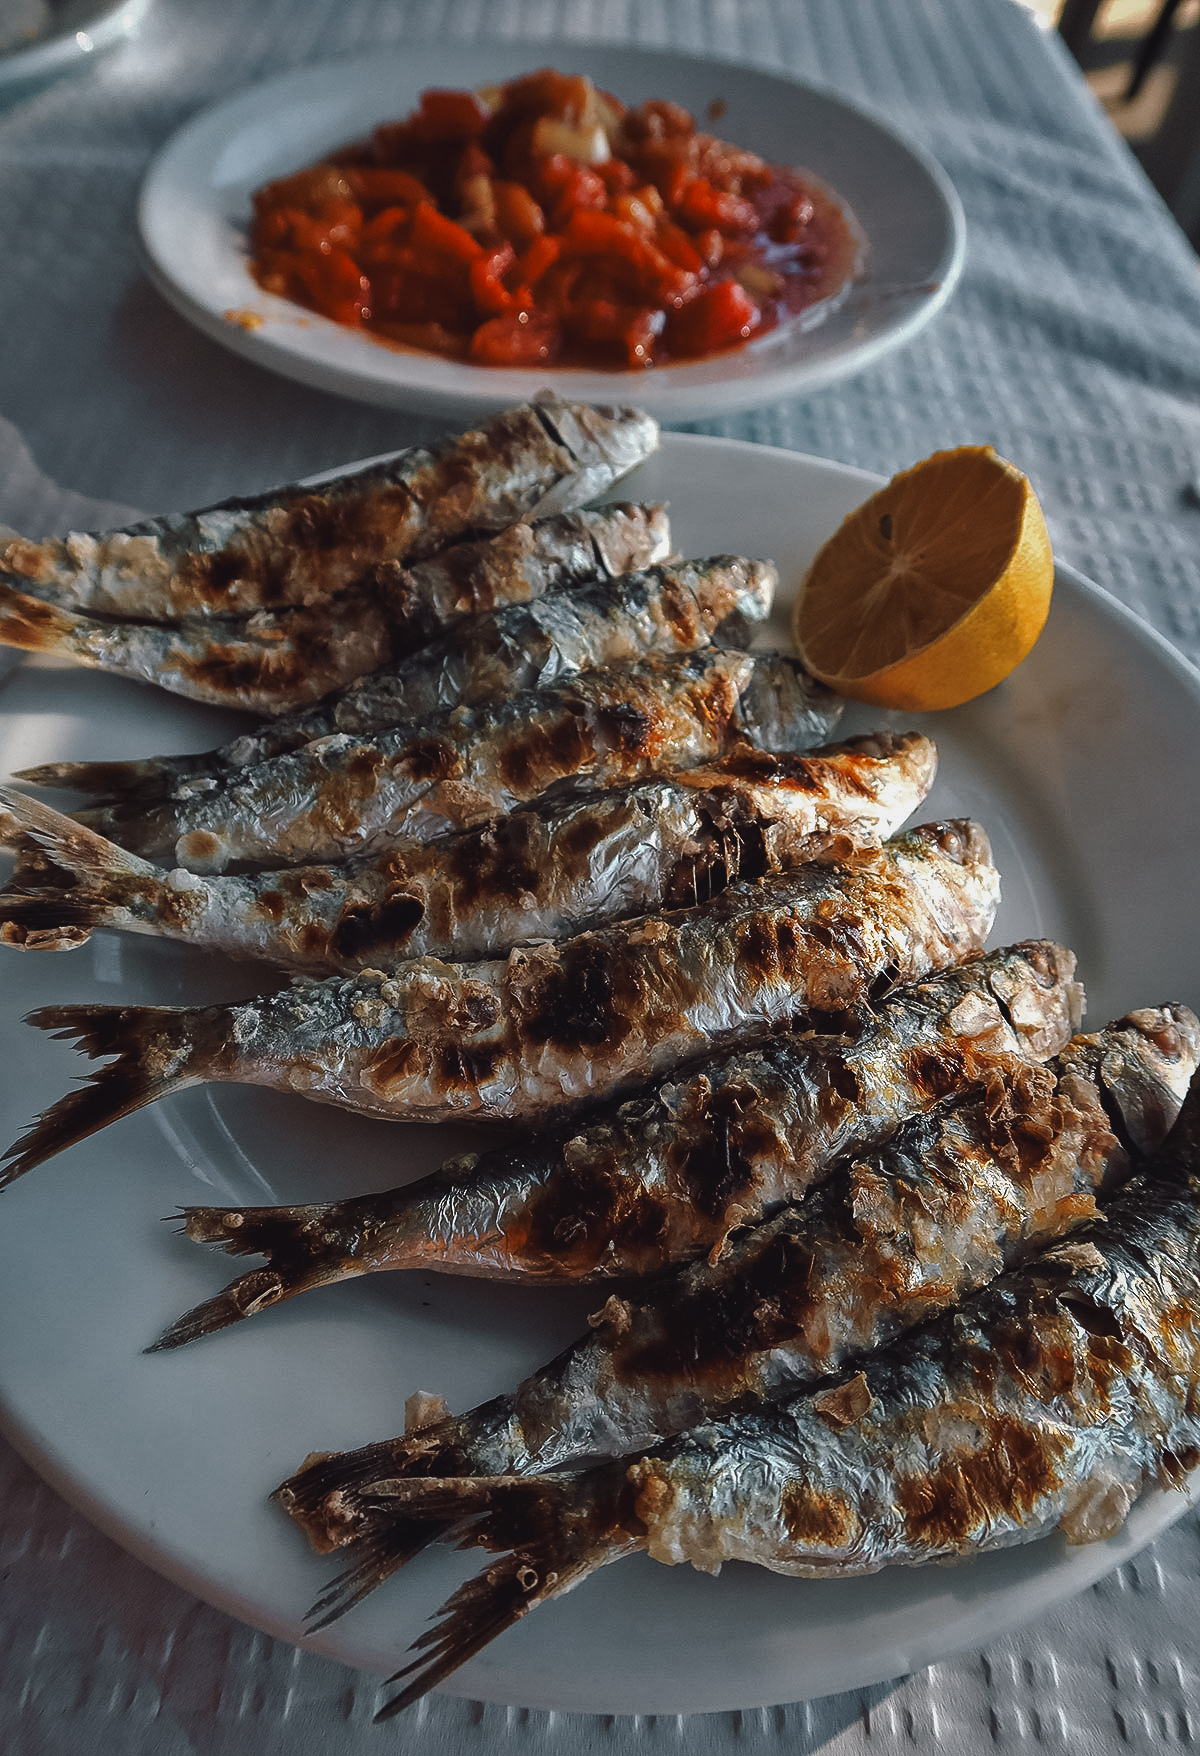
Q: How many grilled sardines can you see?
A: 9